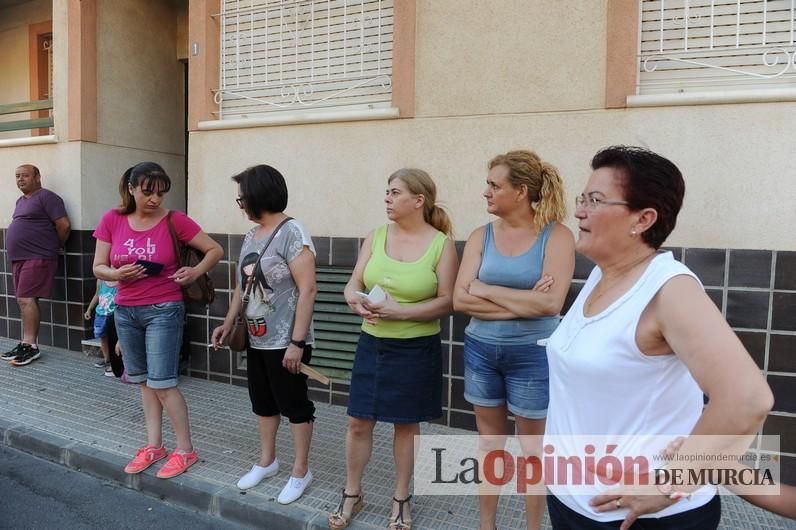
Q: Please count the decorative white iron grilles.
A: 2